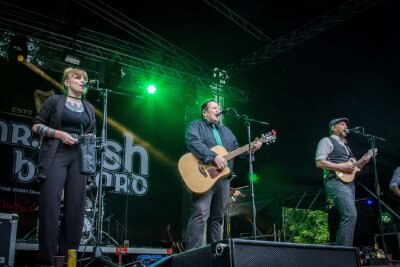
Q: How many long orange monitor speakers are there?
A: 0